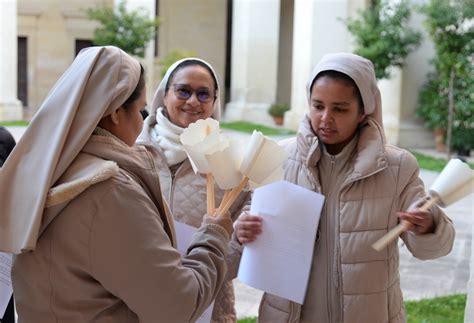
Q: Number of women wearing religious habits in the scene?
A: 3